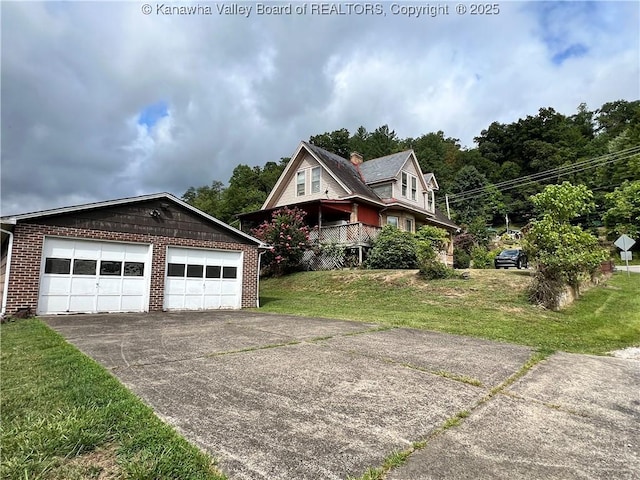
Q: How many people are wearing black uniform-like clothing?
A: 0